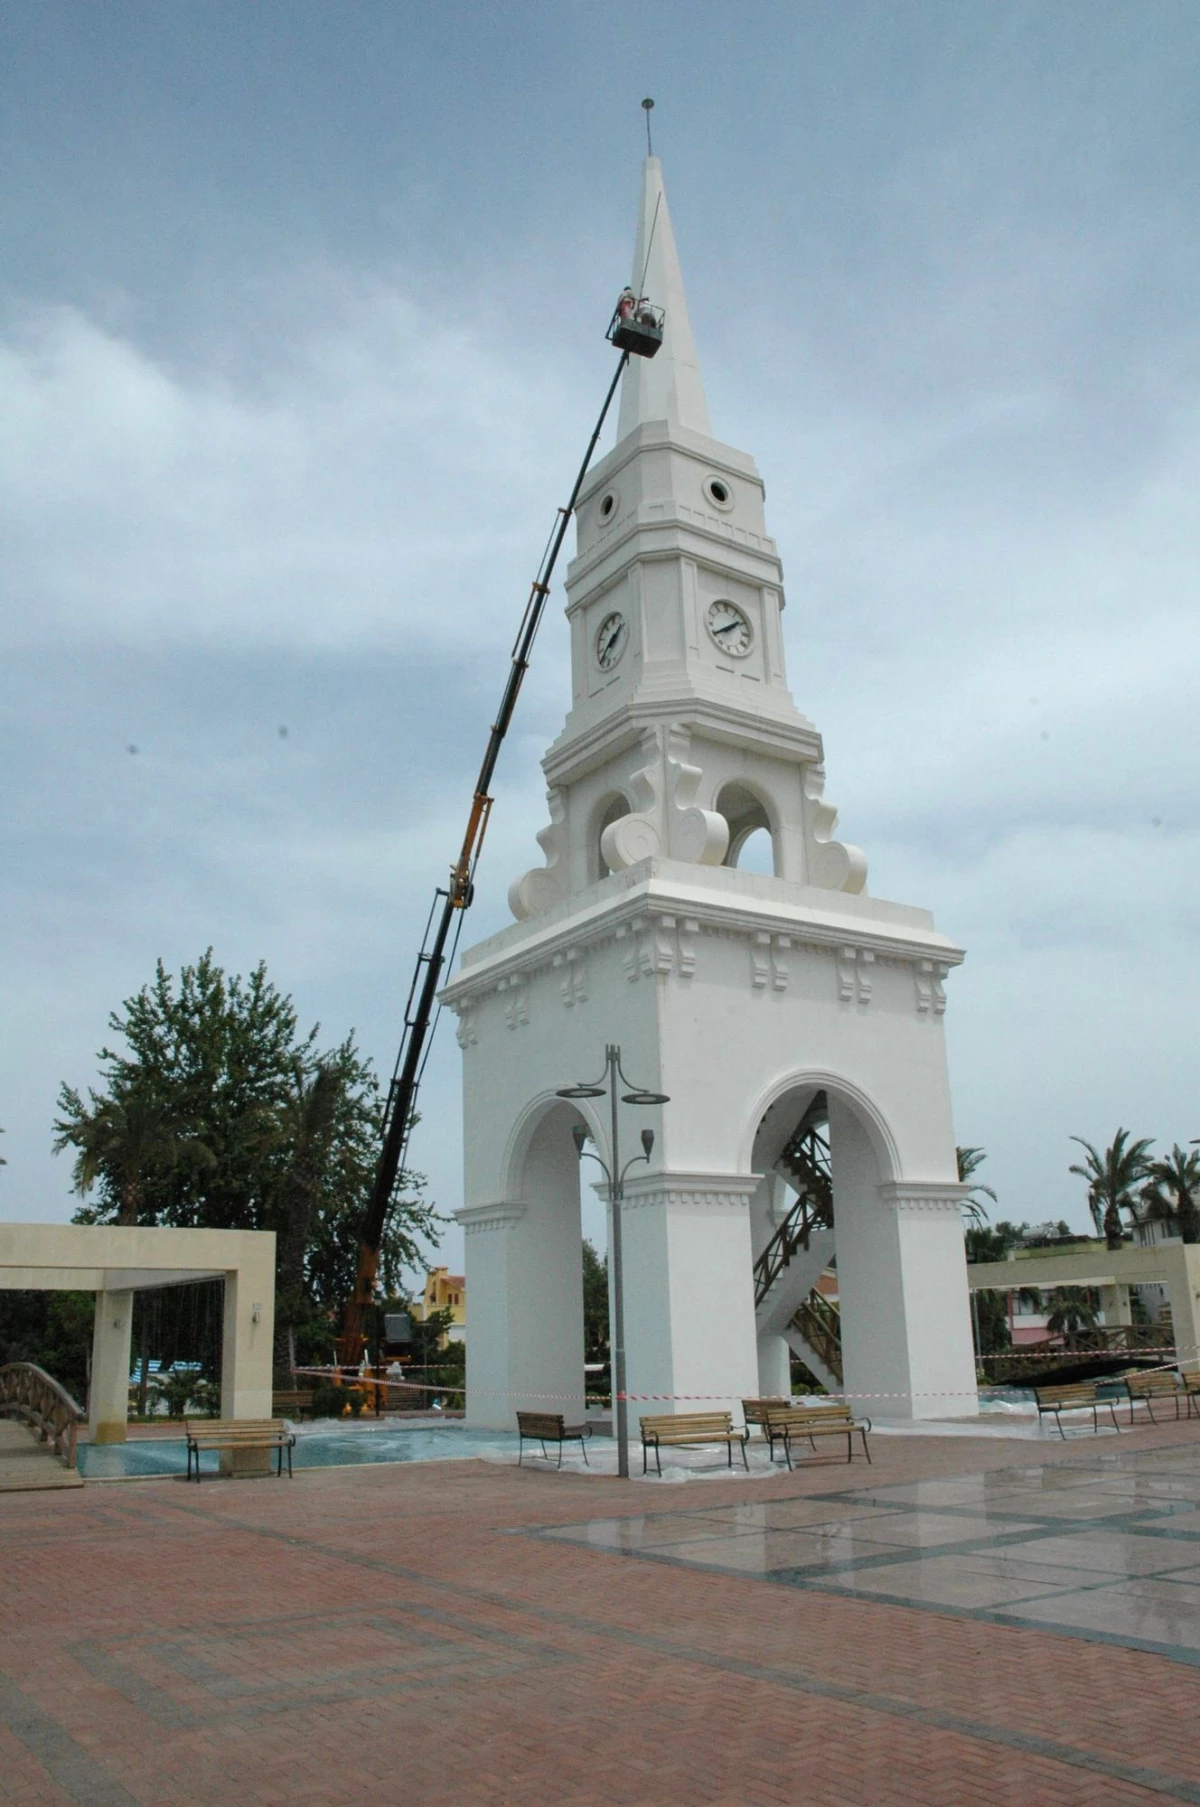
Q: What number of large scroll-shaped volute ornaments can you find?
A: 4